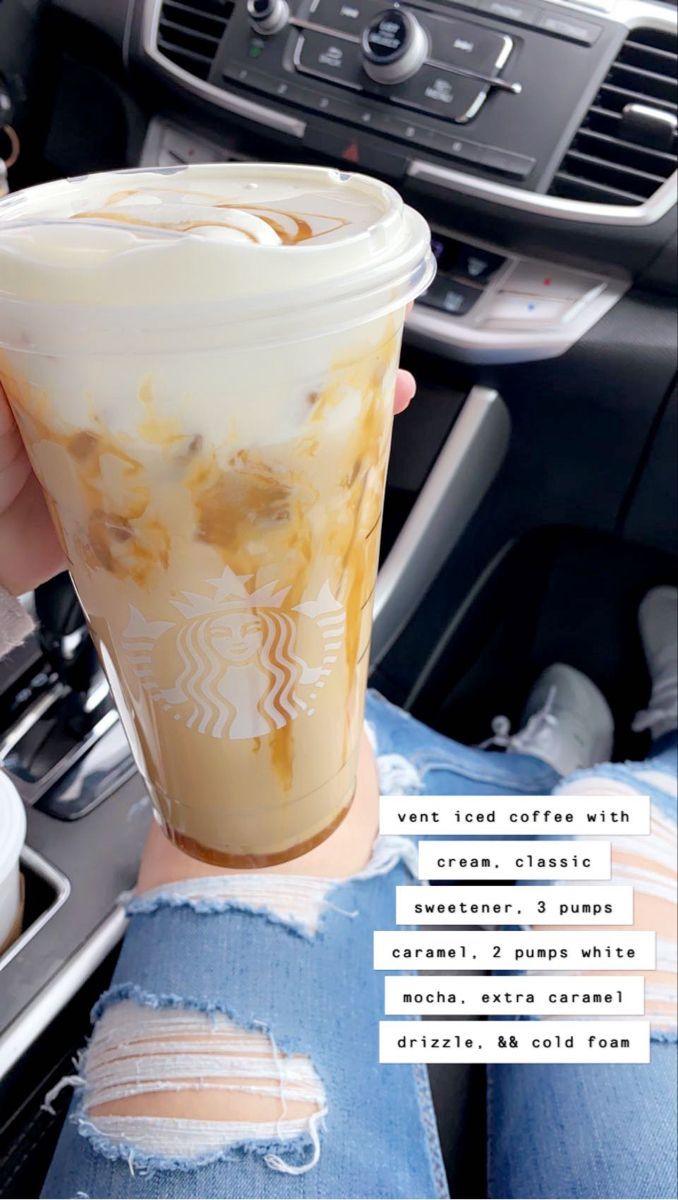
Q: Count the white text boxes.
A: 6